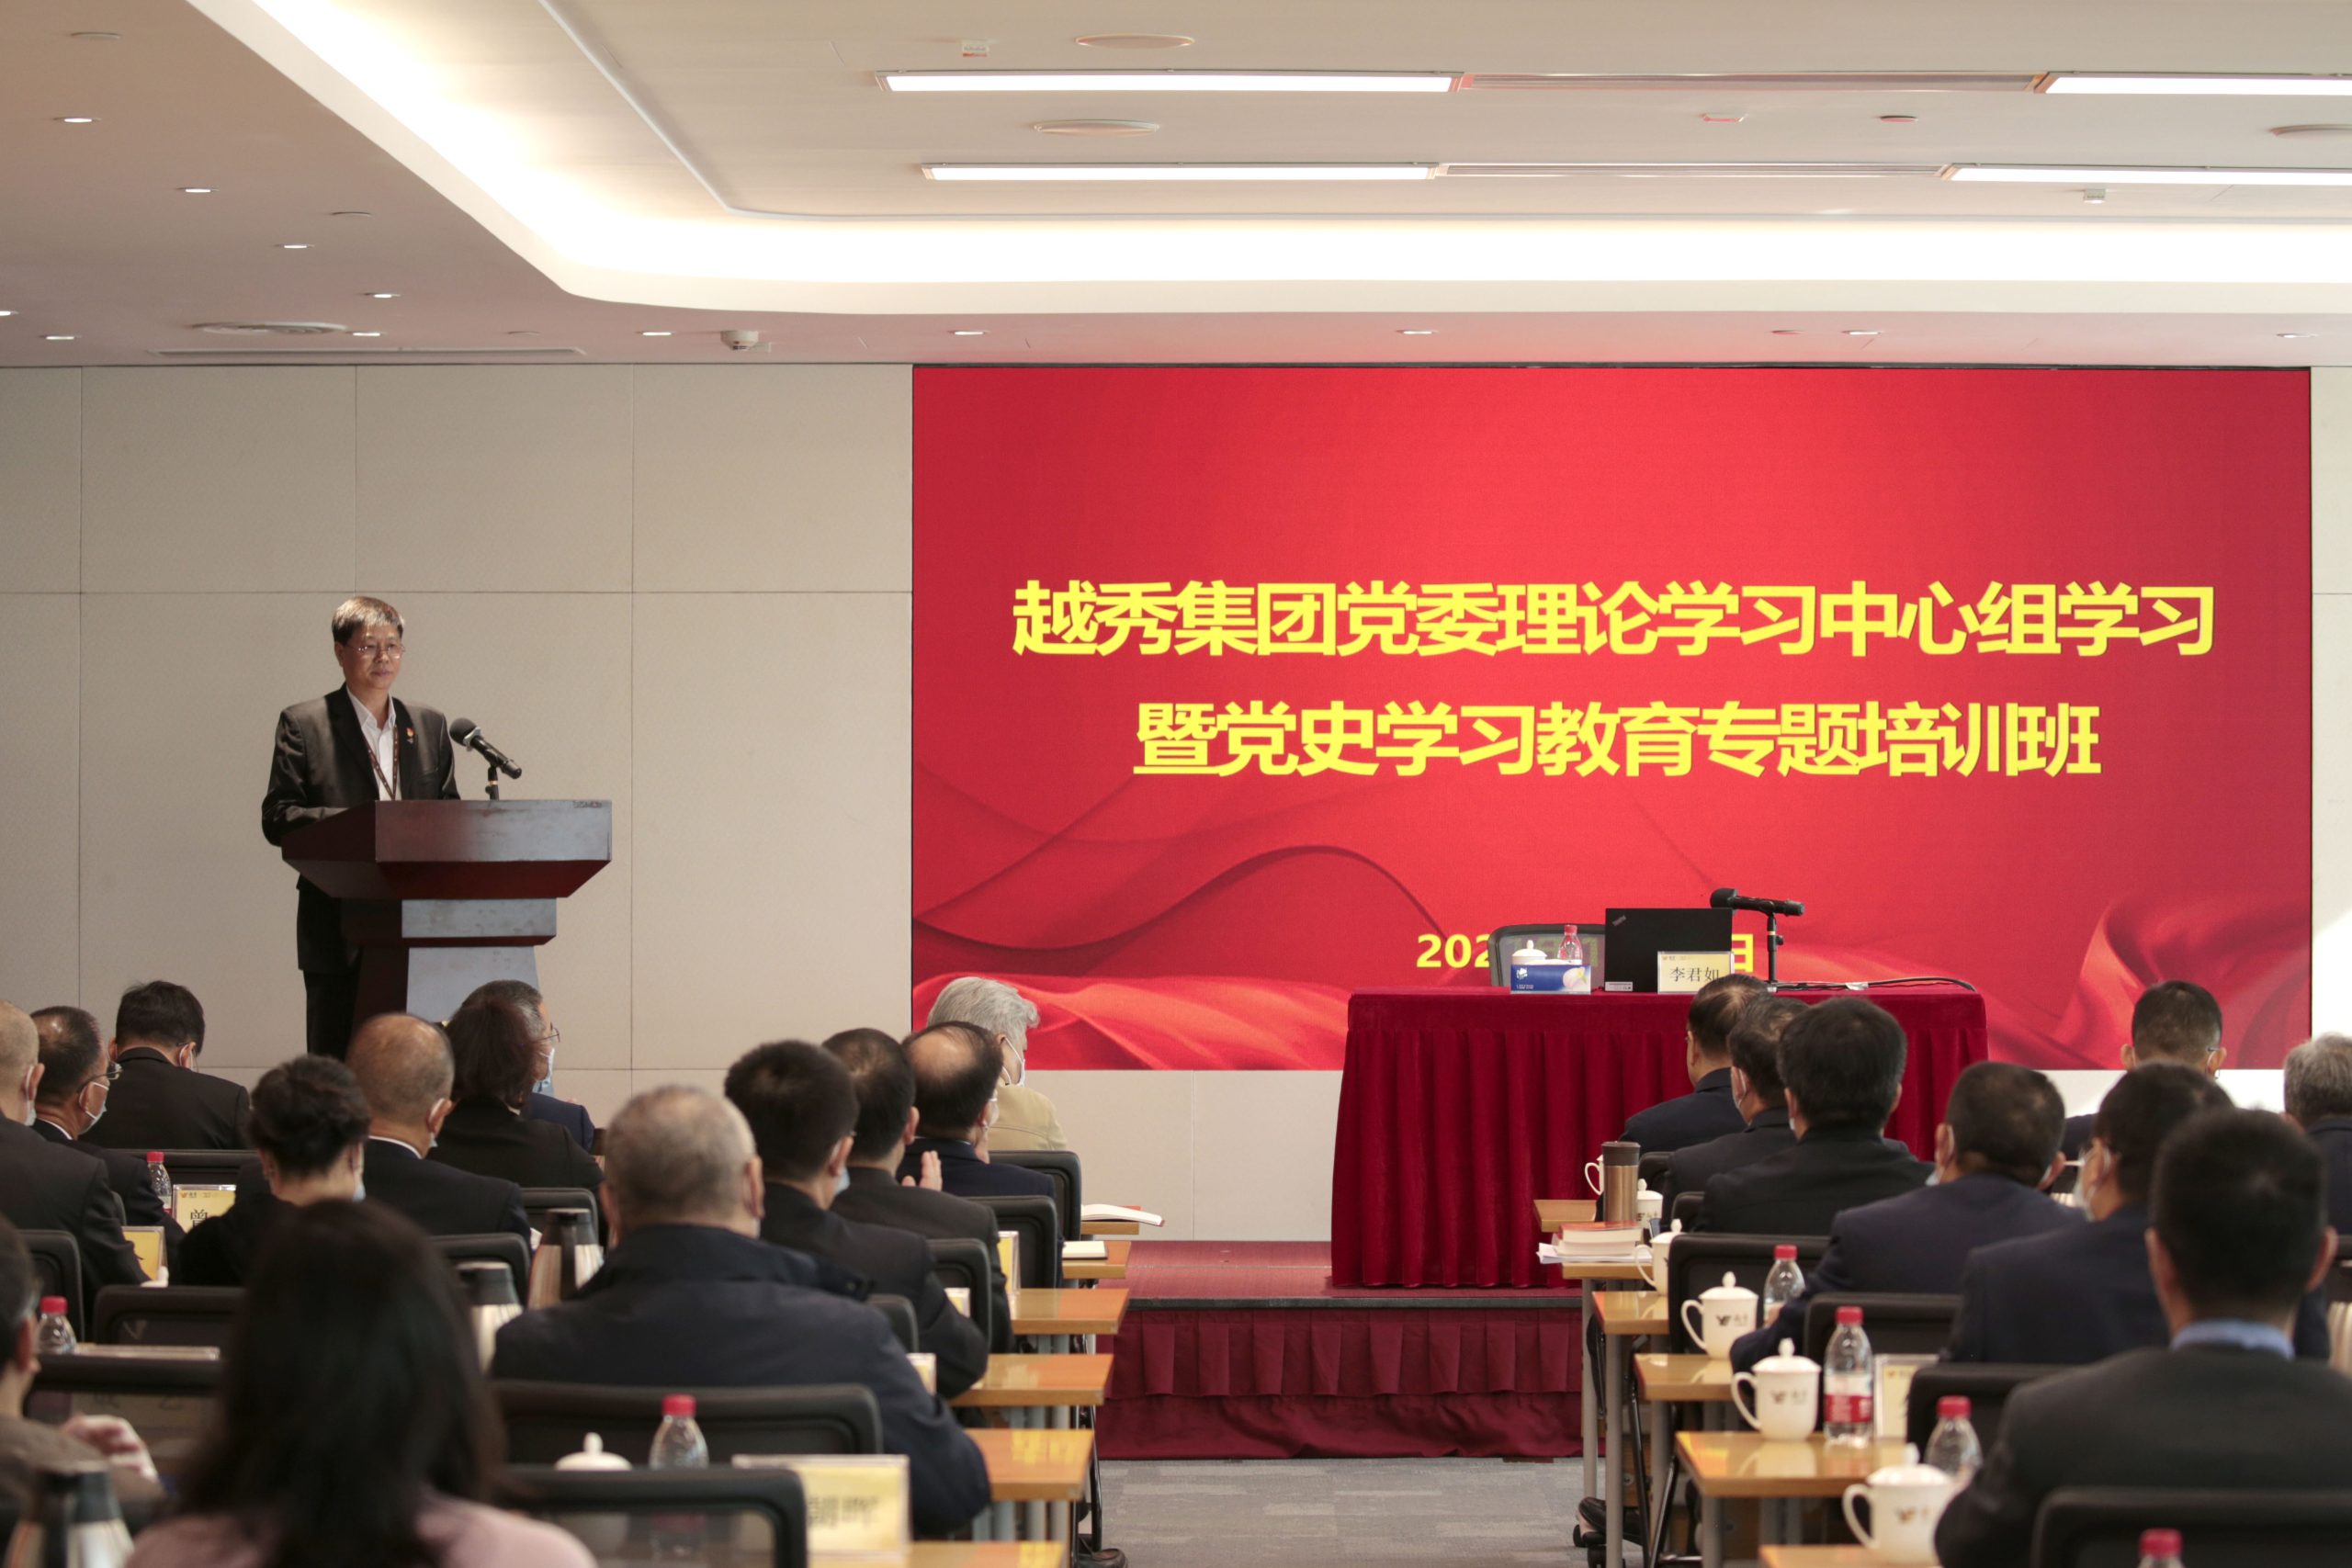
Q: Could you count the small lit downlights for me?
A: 12